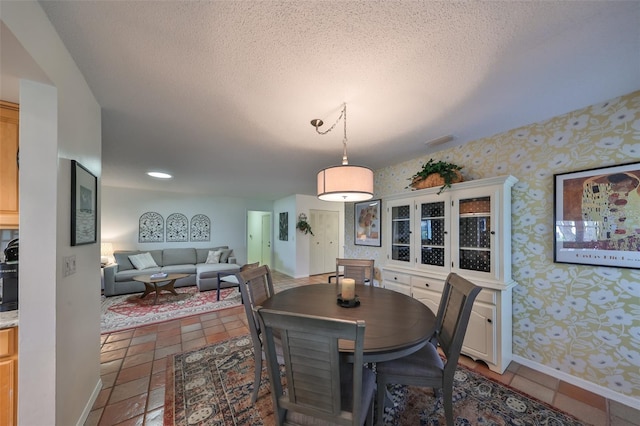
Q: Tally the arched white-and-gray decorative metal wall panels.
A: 3